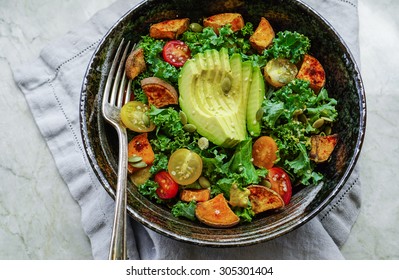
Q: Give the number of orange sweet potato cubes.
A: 11